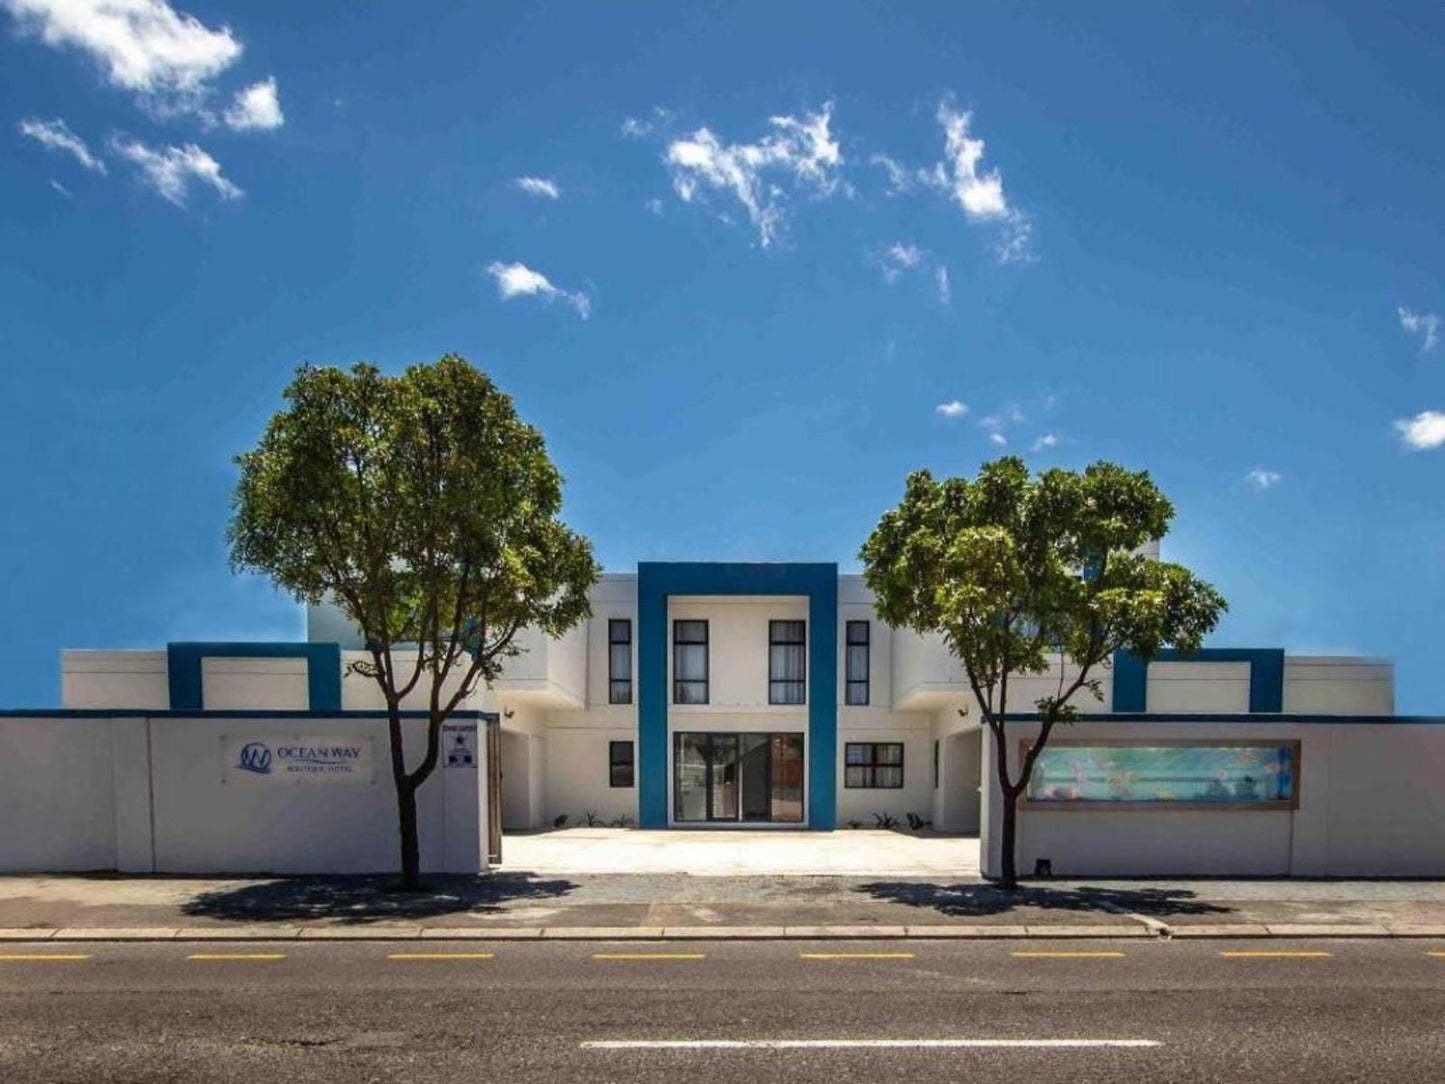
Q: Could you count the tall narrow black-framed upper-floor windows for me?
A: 4